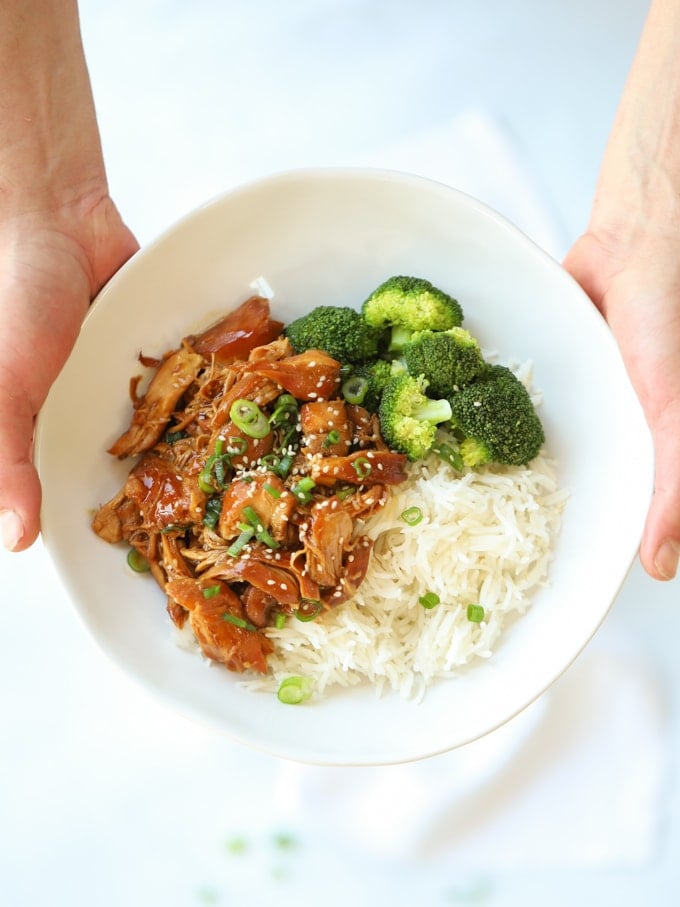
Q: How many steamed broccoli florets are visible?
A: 6